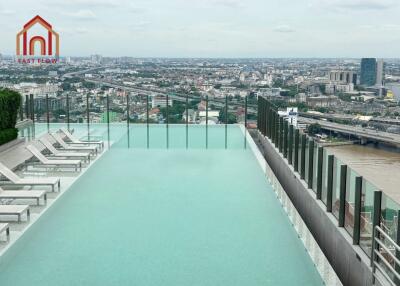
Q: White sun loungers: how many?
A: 8